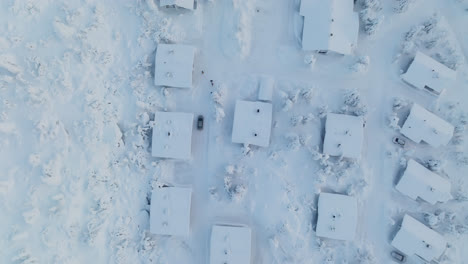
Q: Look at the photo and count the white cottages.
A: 13